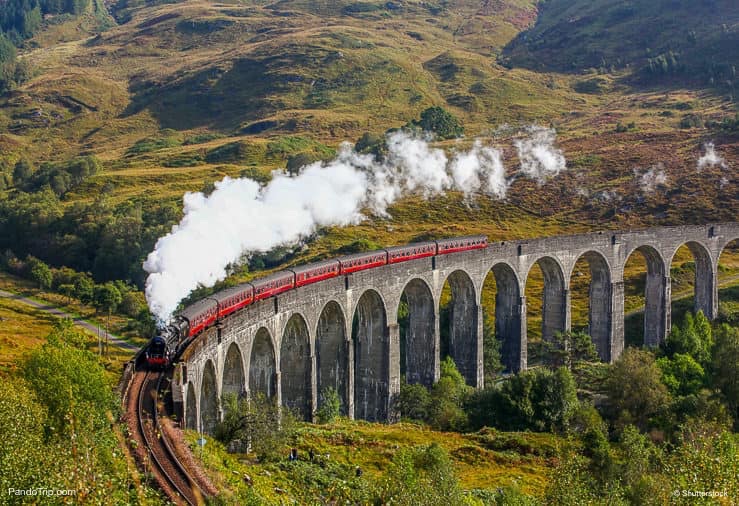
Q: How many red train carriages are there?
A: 7